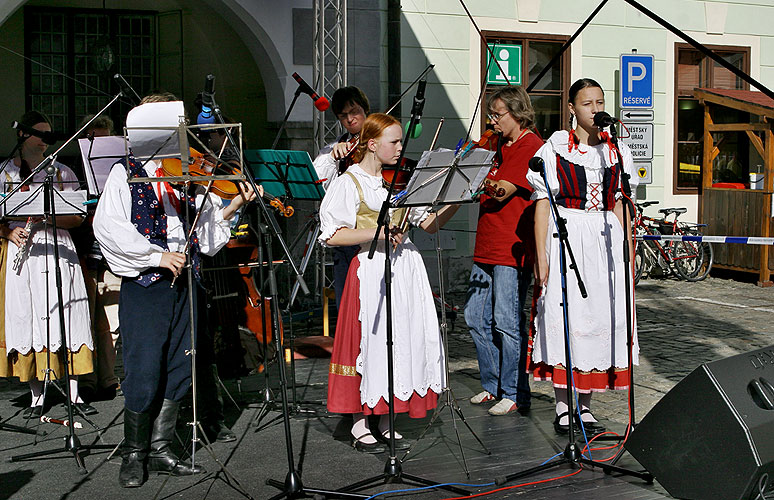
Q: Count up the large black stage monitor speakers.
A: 1